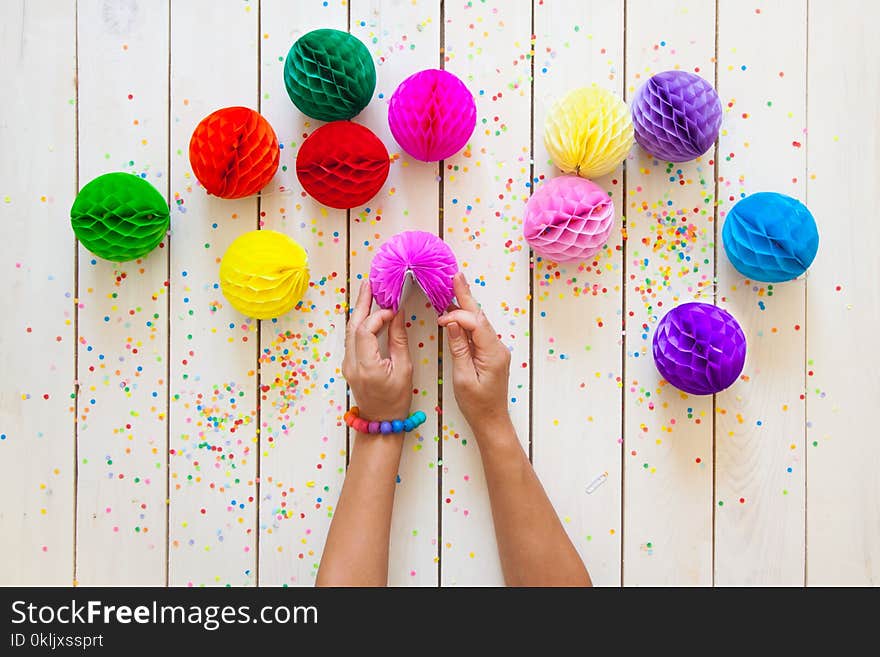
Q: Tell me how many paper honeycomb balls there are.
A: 12